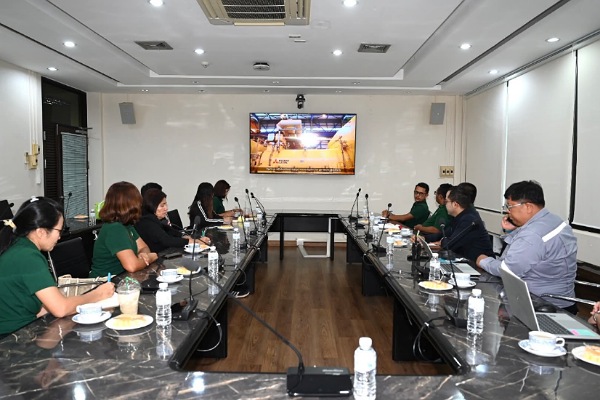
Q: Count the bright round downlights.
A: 9